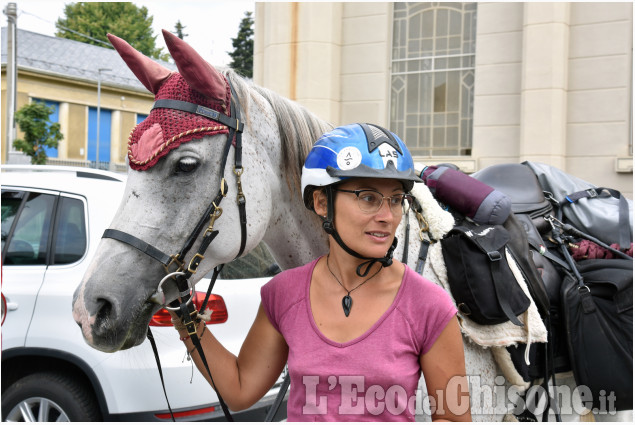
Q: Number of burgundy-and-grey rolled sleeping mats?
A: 1